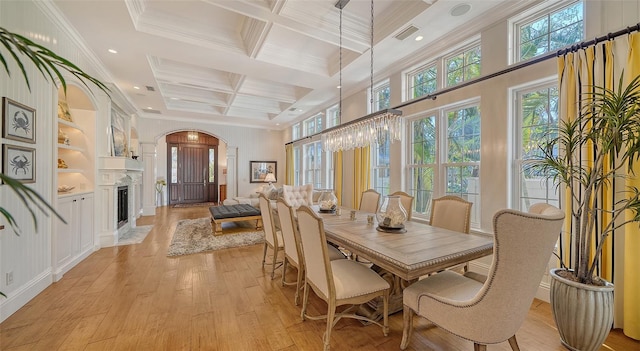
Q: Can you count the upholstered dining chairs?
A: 8